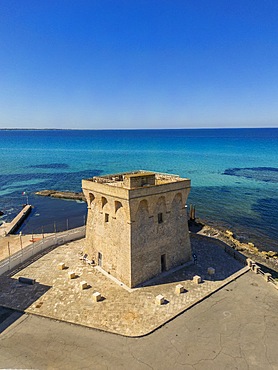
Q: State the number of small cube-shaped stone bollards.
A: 8